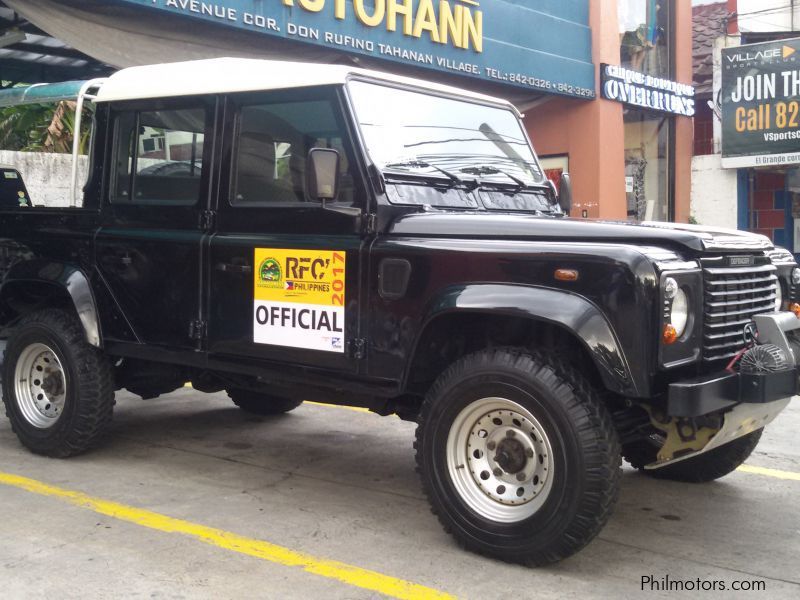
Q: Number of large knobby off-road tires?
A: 4